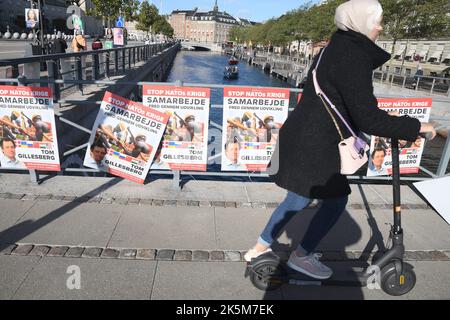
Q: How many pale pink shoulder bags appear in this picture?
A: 1